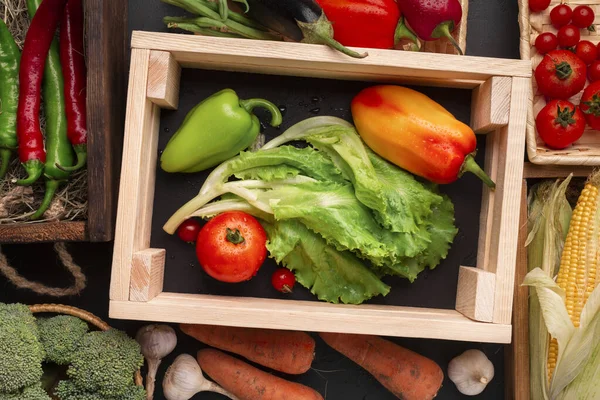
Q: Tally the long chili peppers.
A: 4